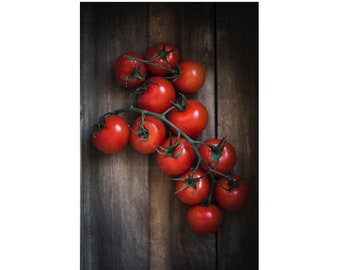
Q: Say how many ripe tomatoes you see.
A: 12